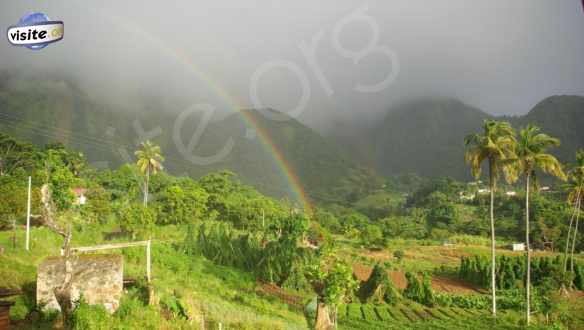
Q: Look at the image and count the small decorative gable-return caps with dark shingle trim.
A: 0